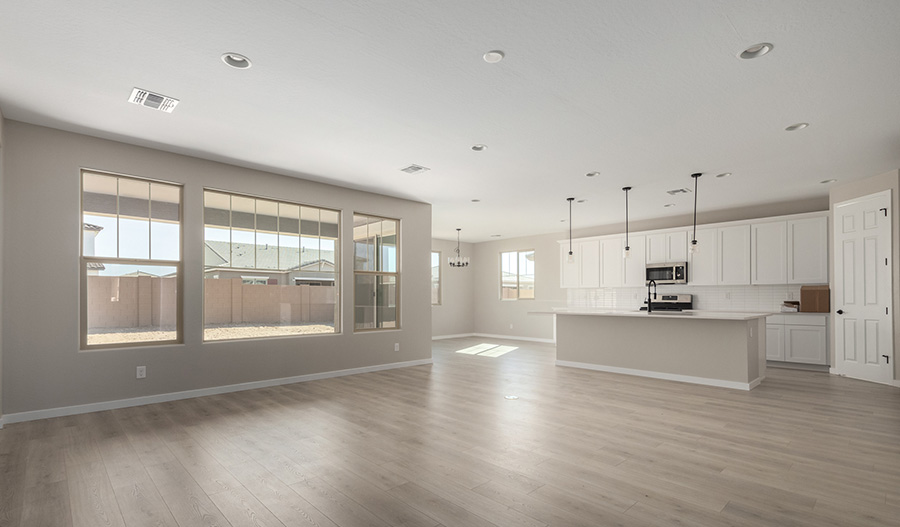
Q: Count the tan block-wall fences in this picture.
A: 1